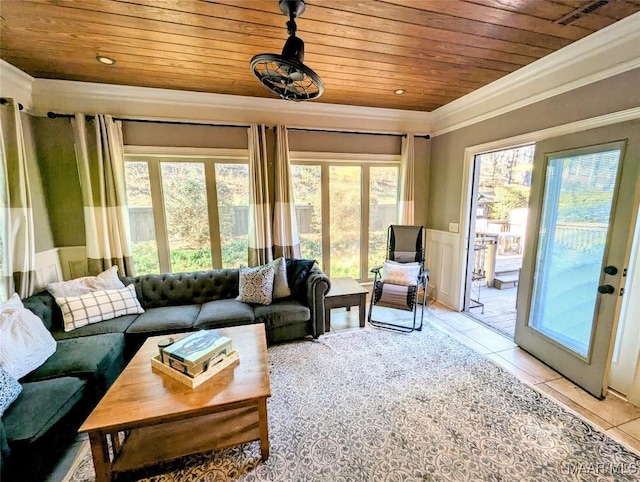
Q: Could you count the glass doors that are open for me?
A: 1